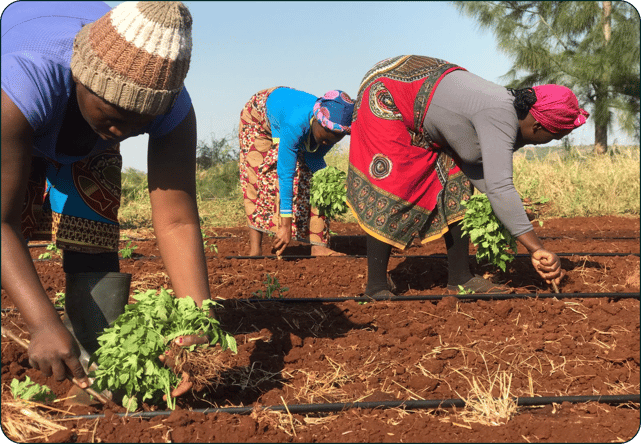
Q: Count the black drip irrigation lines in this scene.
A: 4